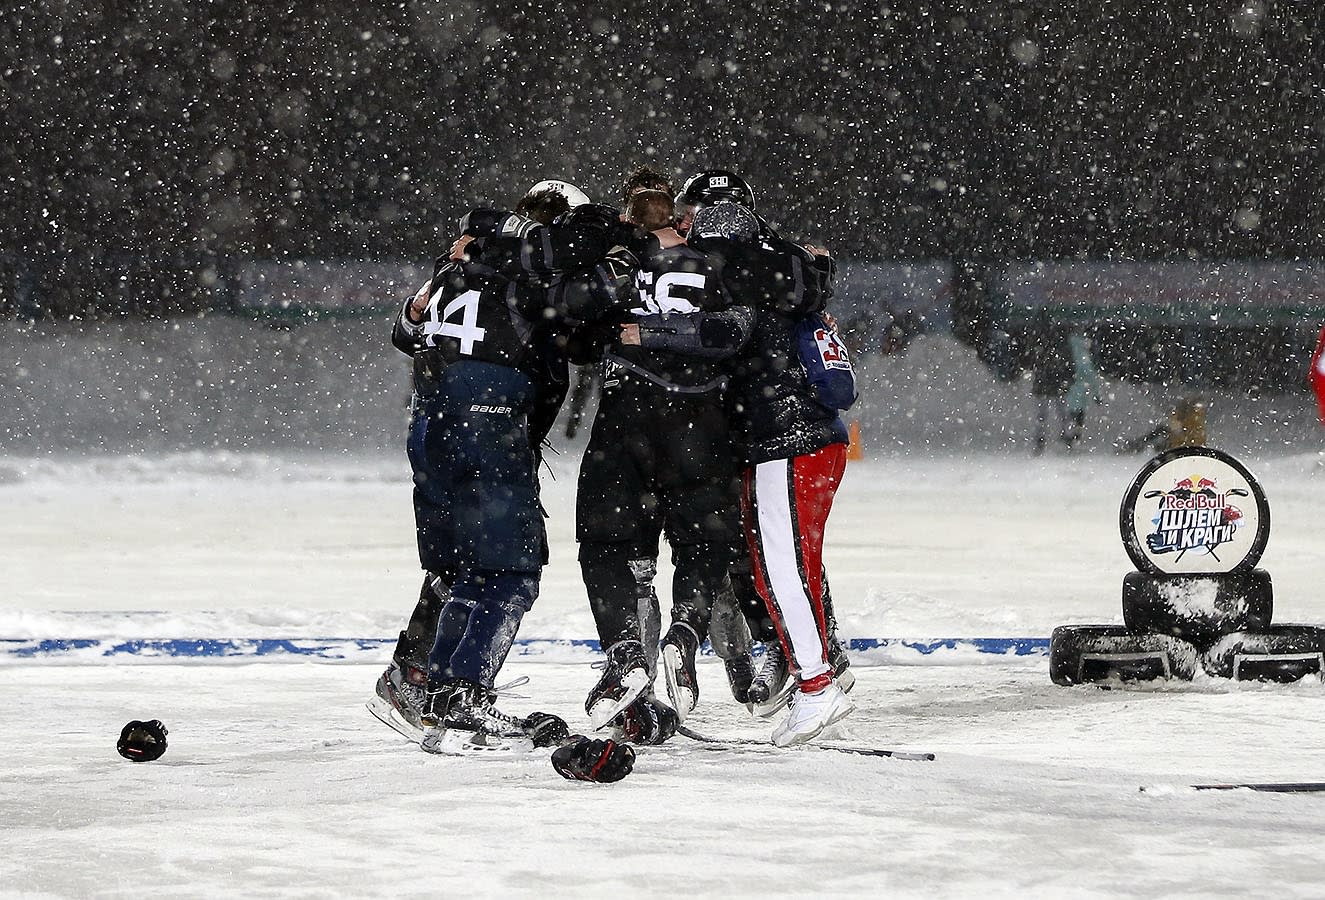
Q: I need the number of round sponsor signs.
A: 1